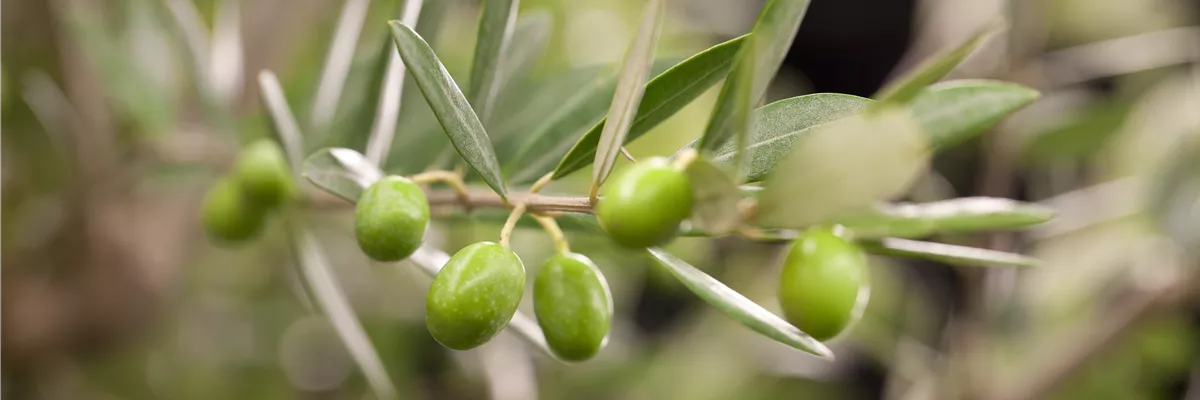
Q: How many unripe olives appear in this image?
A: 7